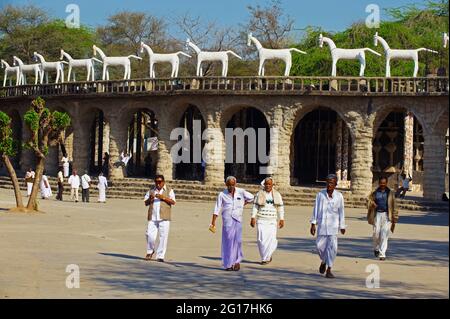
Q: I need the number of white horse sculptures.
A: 11